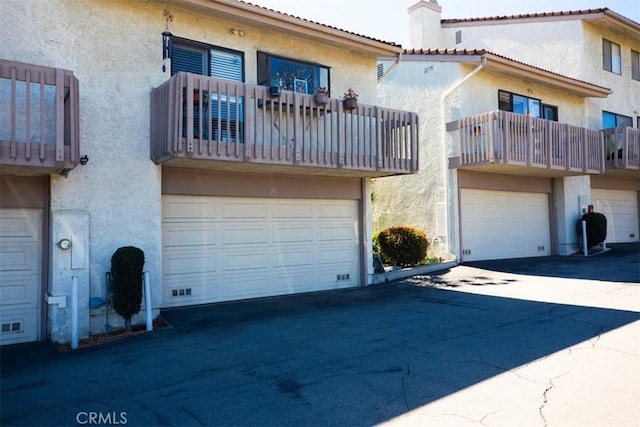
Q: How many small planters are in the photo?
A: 3